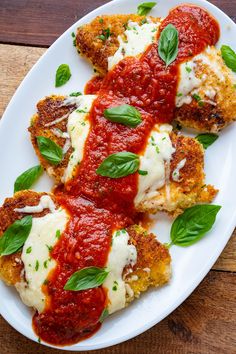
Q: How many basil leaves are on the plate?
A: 12